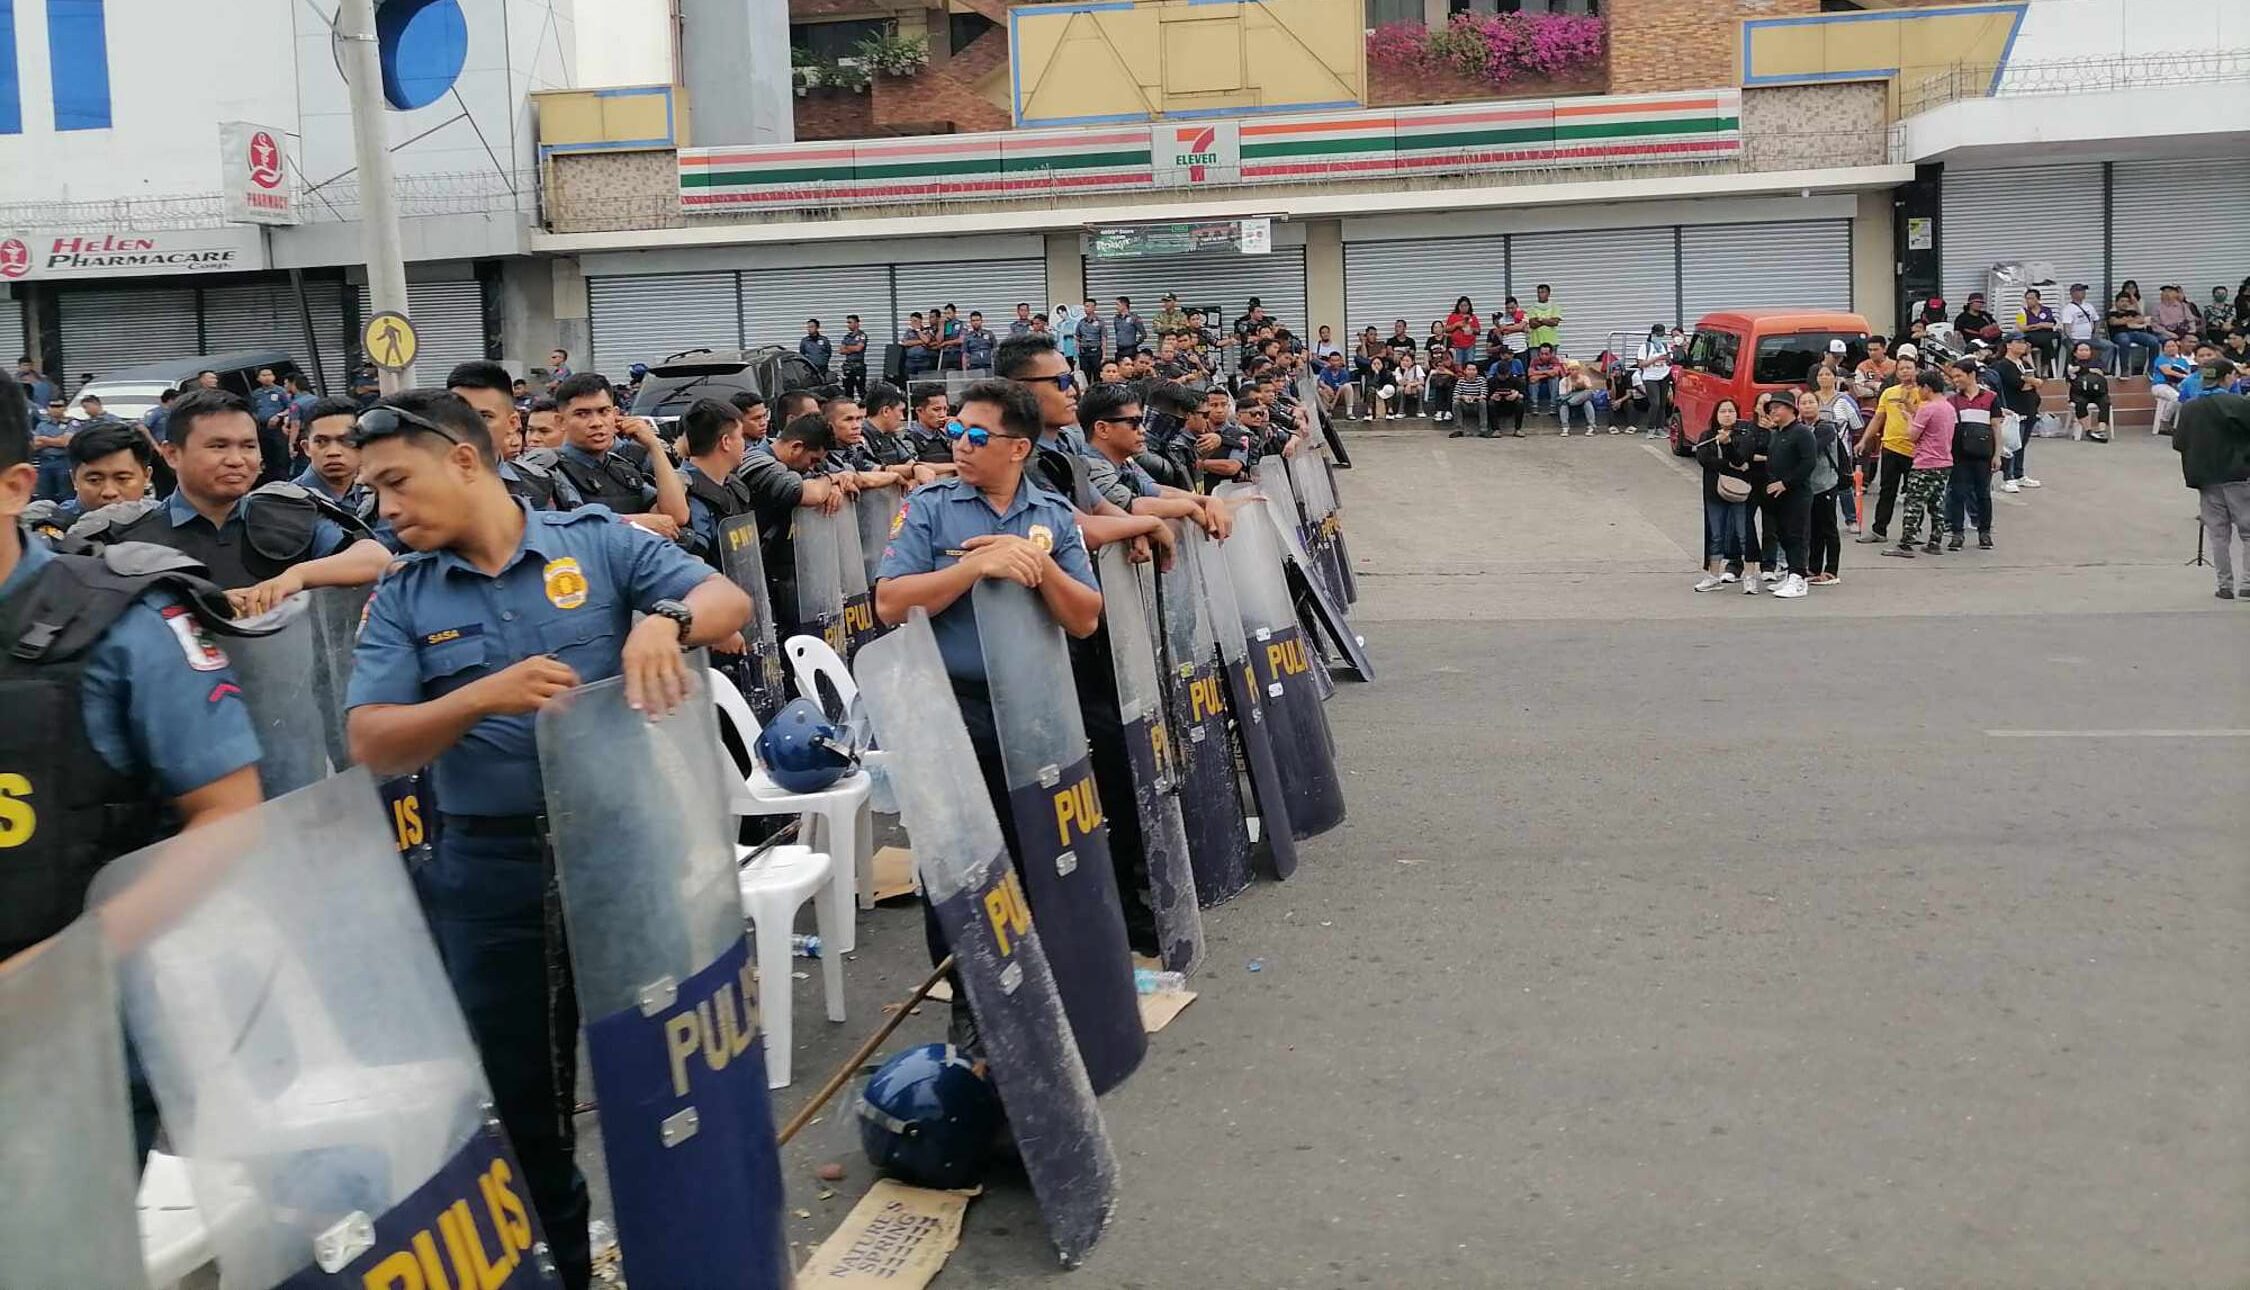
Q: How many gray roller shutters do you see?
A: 13